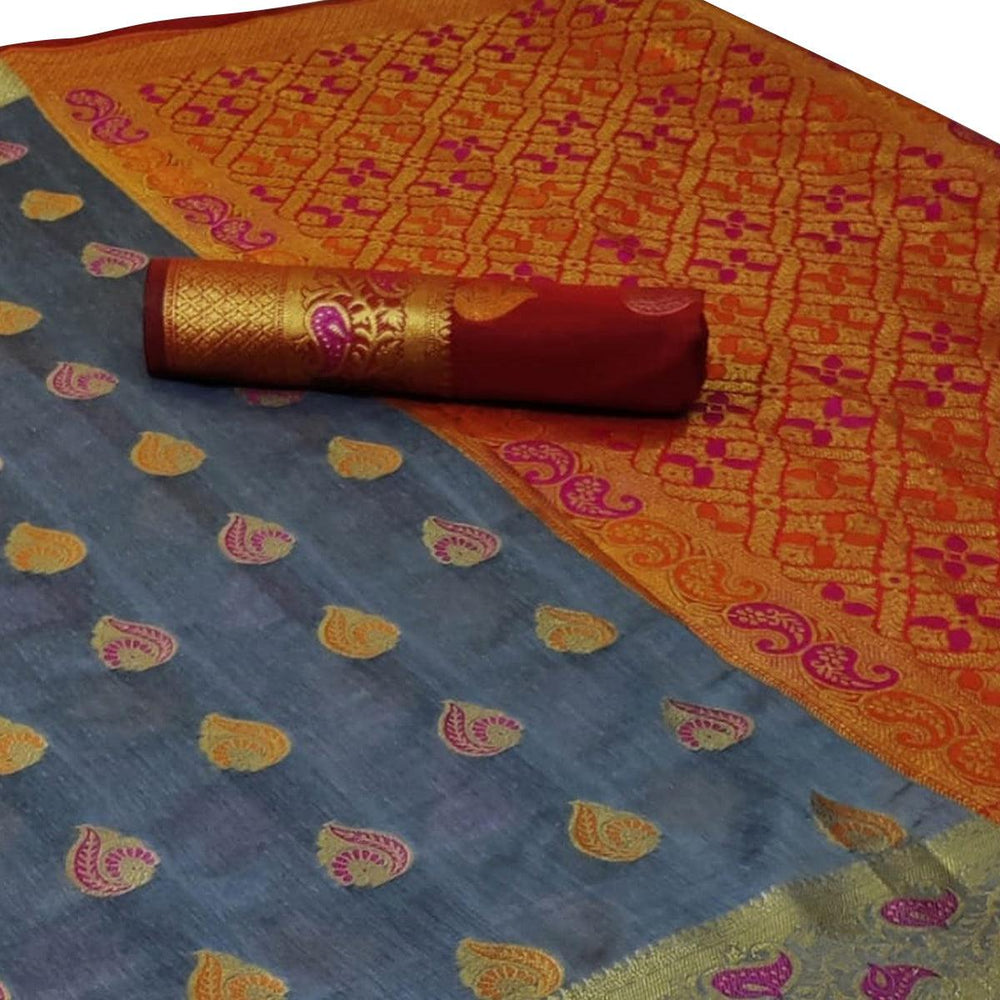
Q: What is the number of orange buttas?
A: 13